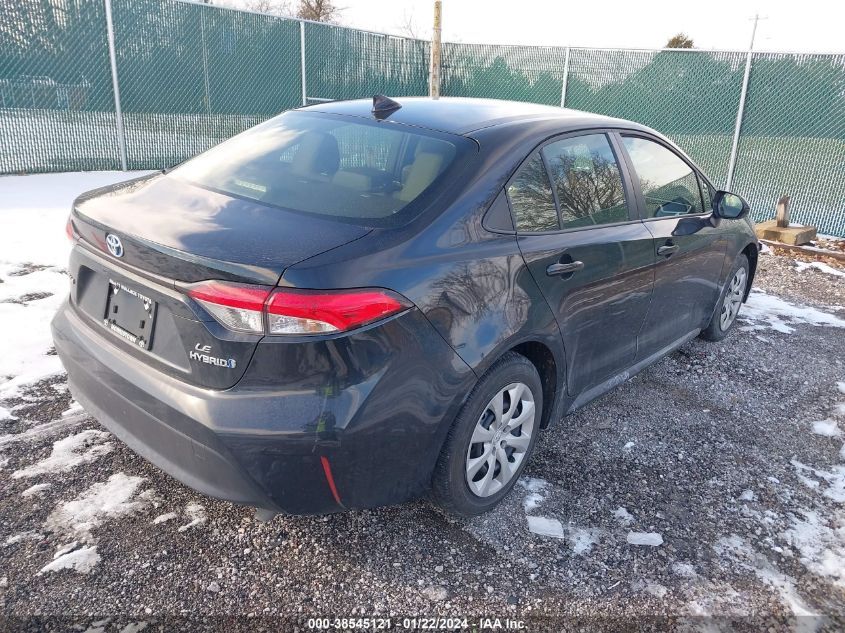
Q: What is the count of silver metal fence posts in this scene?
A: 4